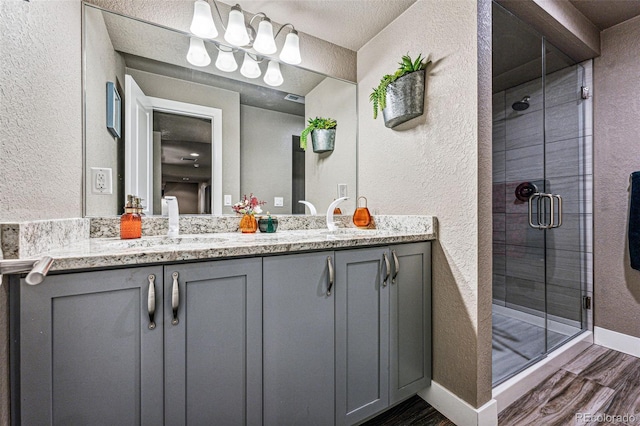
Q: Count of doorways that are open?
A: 1